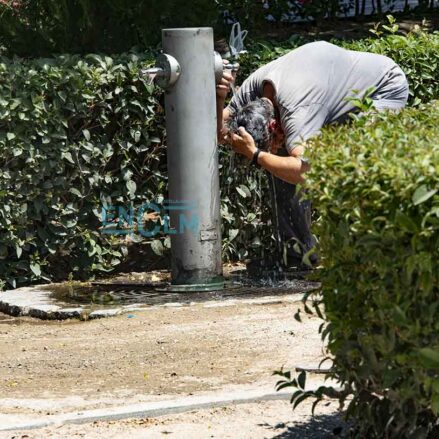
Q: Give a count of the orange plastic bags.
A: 0